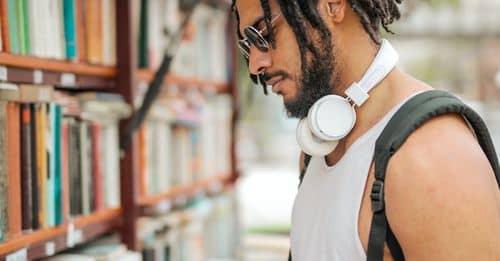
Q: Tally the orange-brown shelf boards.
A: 4